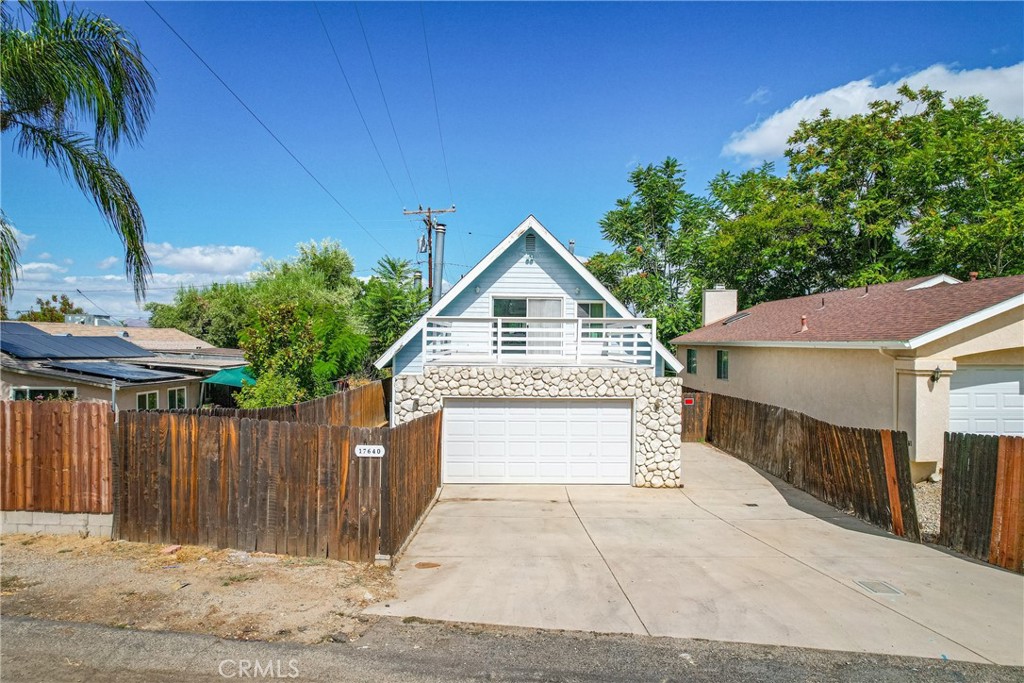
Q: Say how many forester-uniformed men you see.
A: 0